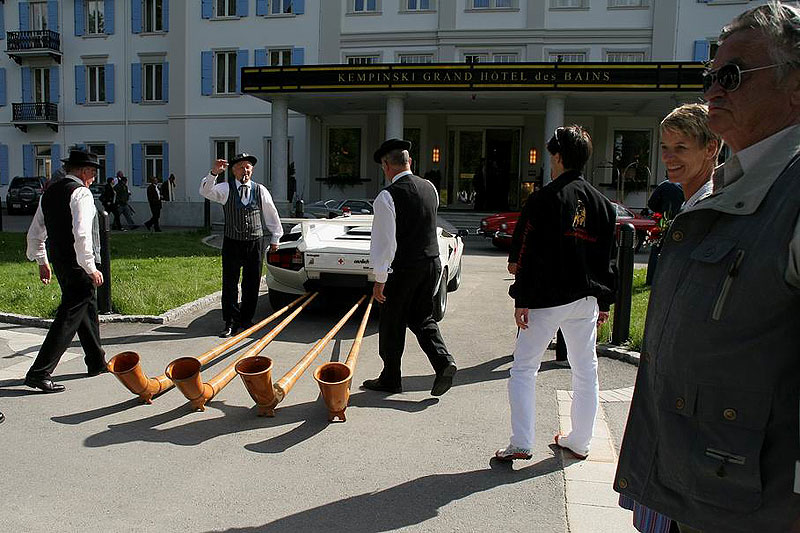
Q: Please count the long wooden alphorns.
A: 4